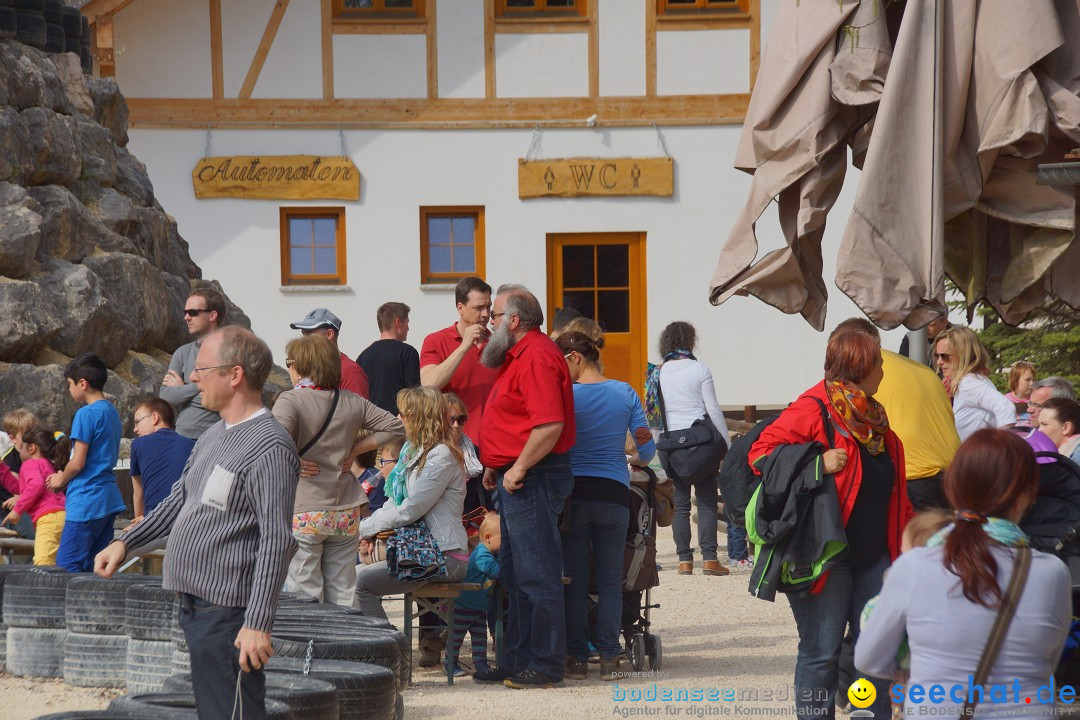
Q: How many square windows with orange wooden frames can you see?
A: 2